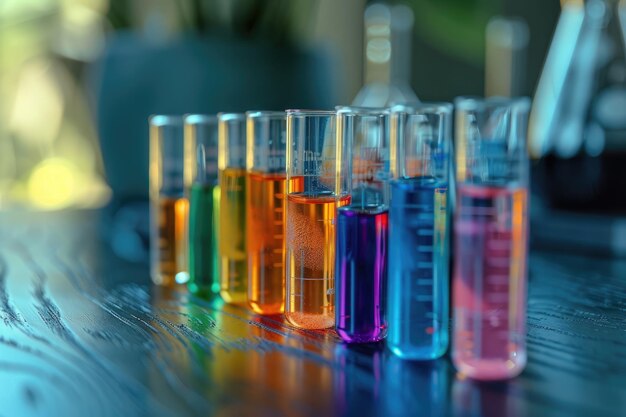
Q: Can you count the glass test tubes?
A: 8